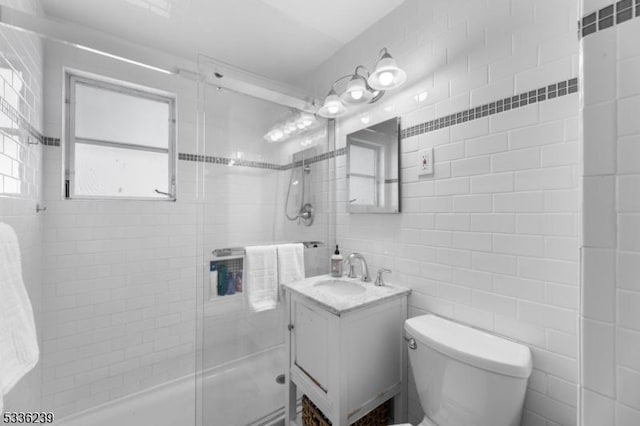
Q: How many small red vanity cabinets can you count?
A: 0